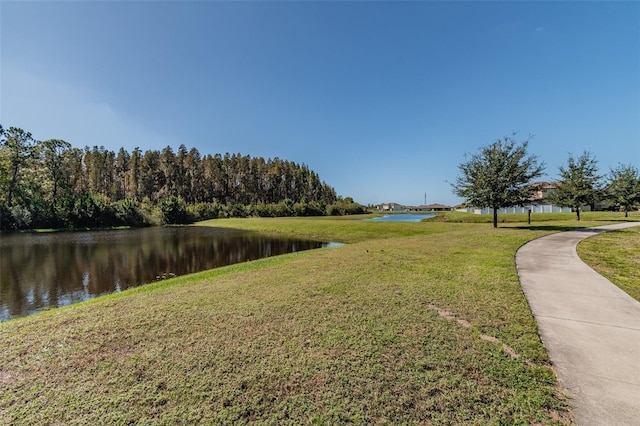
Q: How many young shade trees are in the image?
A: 3